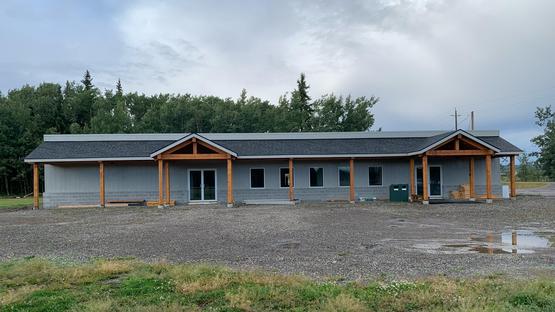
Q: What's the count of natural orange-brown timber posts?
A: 12